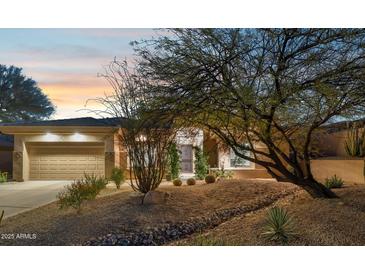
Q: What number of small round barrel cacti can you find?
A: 3